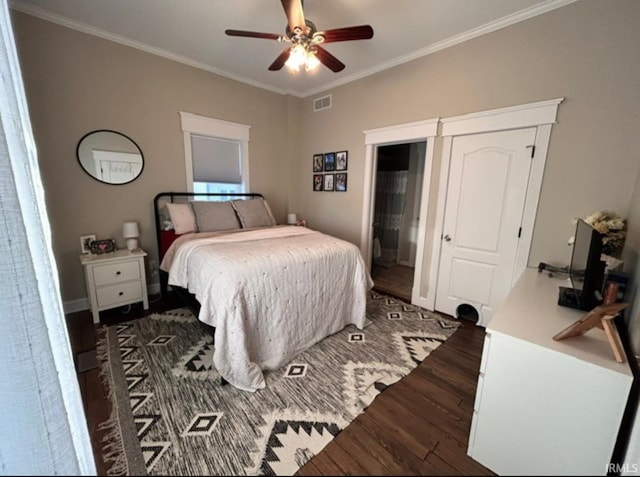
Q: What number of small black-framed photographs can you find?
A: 6